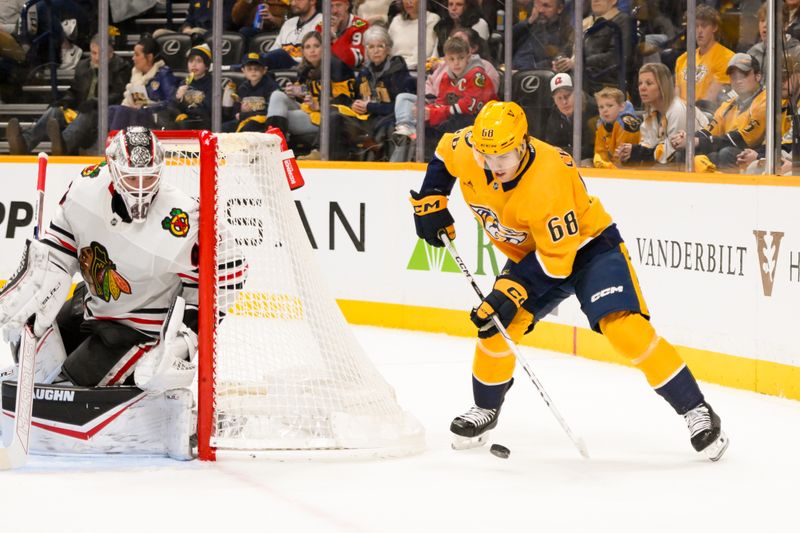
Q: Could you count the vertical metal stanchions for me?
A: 8